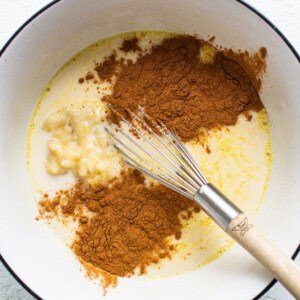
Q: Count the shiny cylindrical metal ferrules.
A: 1